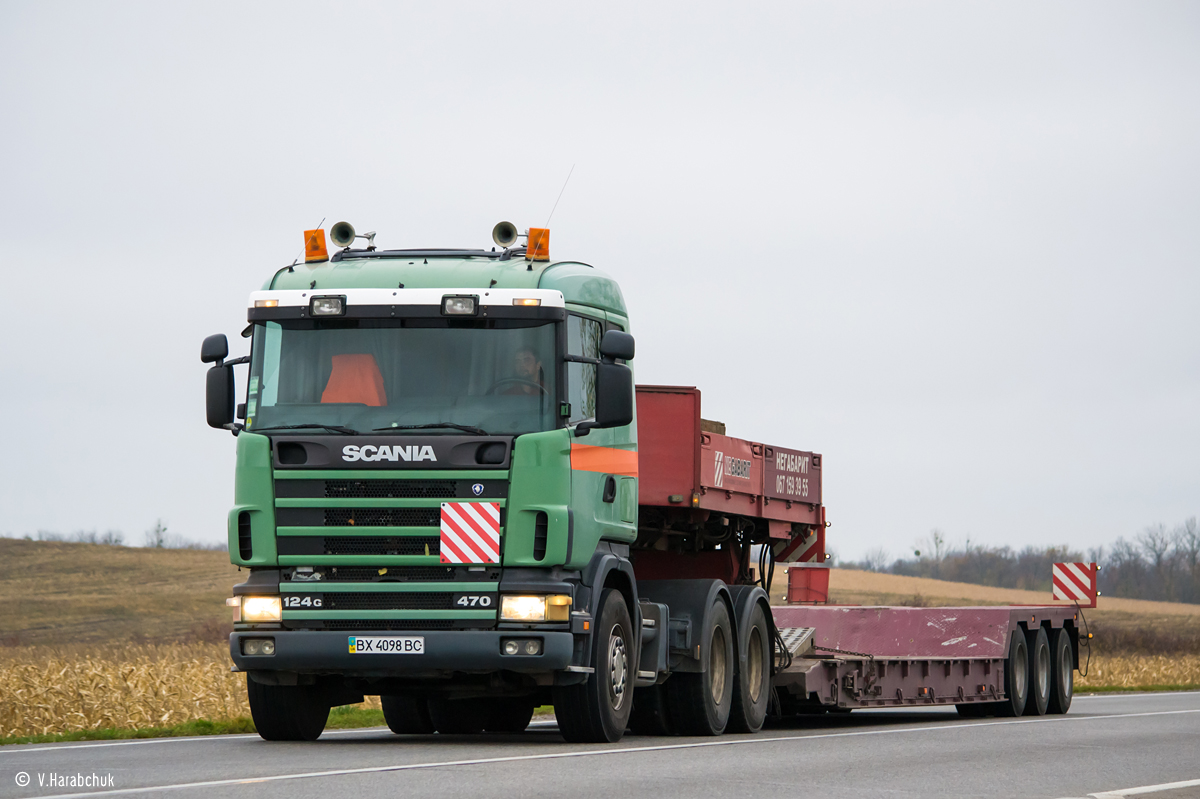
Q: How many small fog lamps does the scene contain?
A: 4